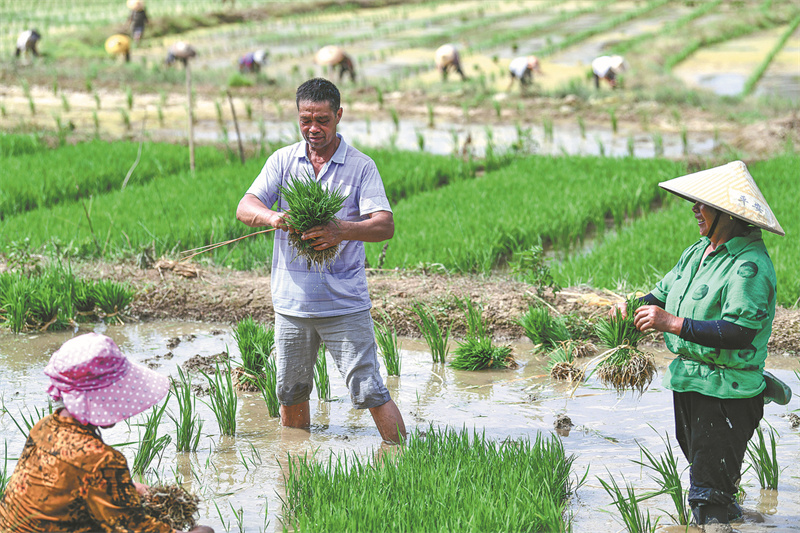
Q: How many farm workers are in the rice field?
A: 12